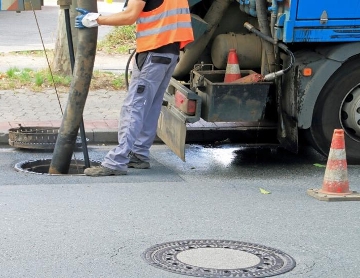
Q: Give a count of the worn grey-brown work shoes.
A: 2